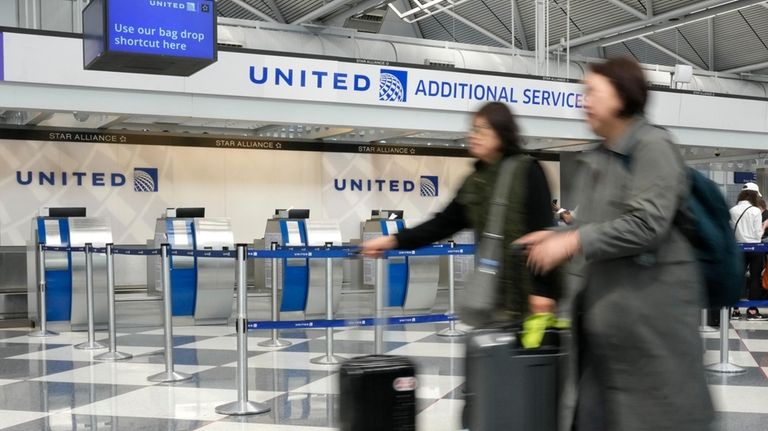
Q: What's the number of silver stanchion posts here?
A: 11